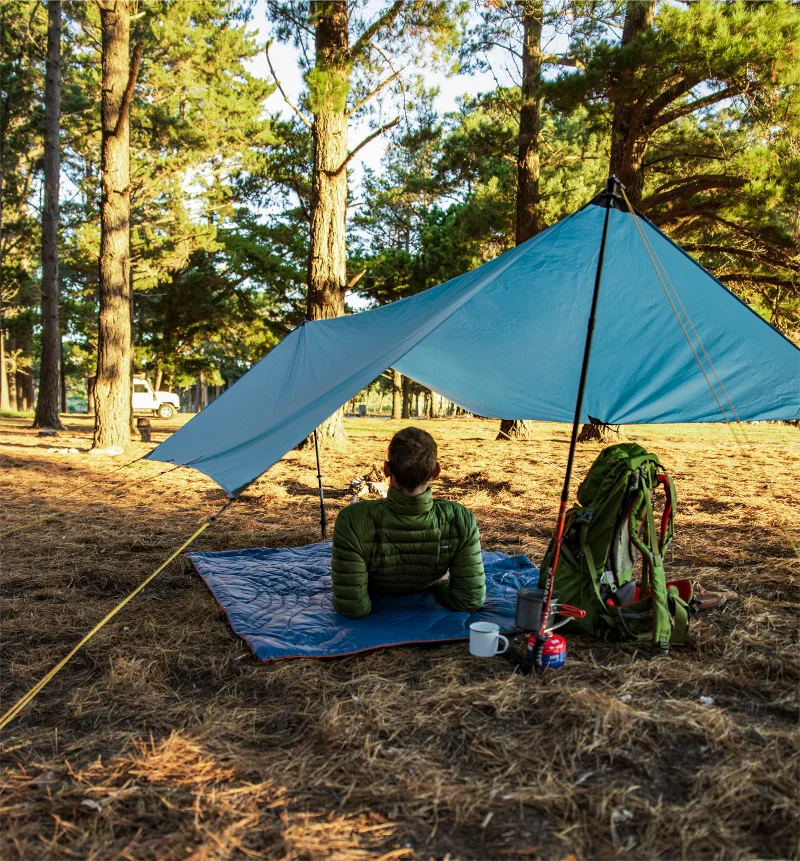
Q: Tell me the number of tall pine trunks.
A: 5